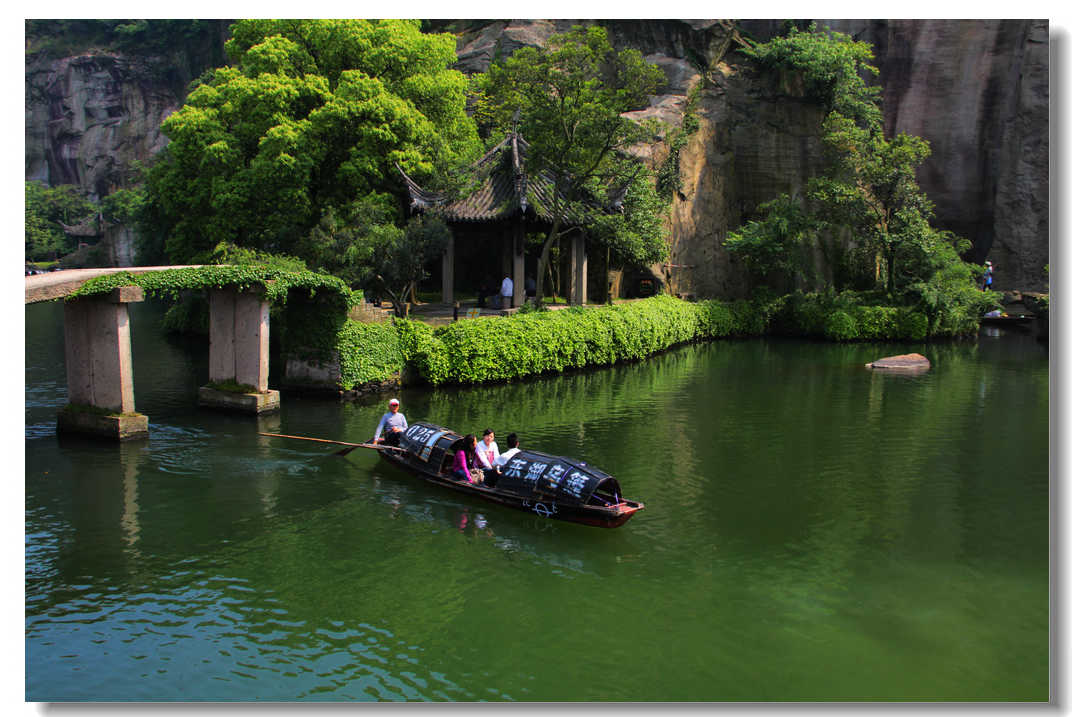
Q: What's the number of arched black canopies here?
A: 2